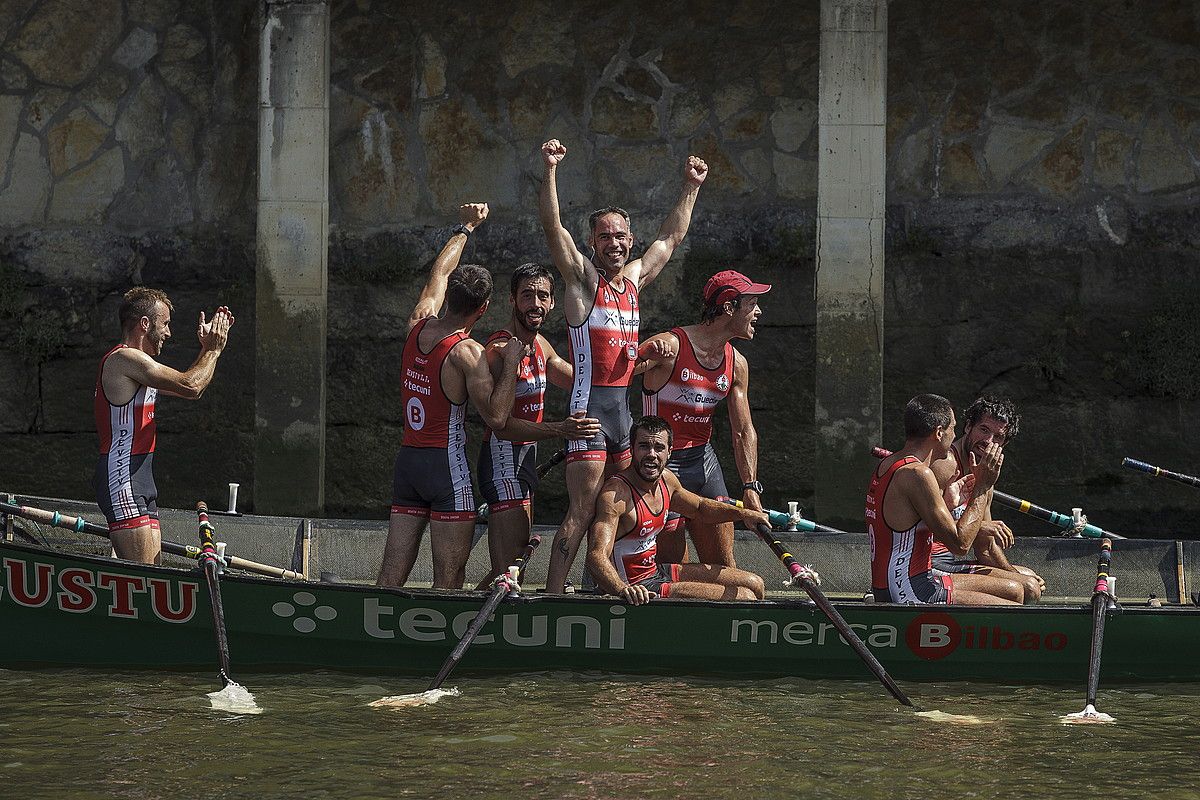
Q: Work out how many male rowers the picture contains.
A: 8